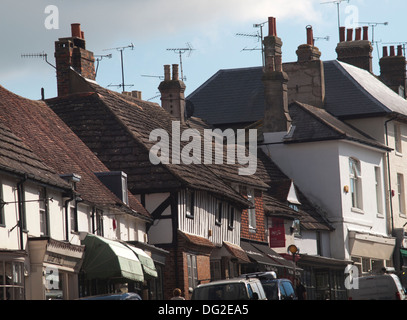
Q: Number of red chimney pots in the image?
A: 12